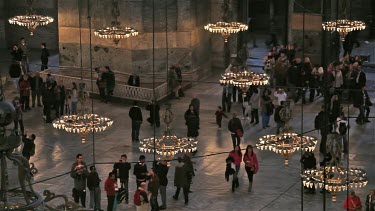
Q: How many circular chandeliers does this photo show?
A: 9